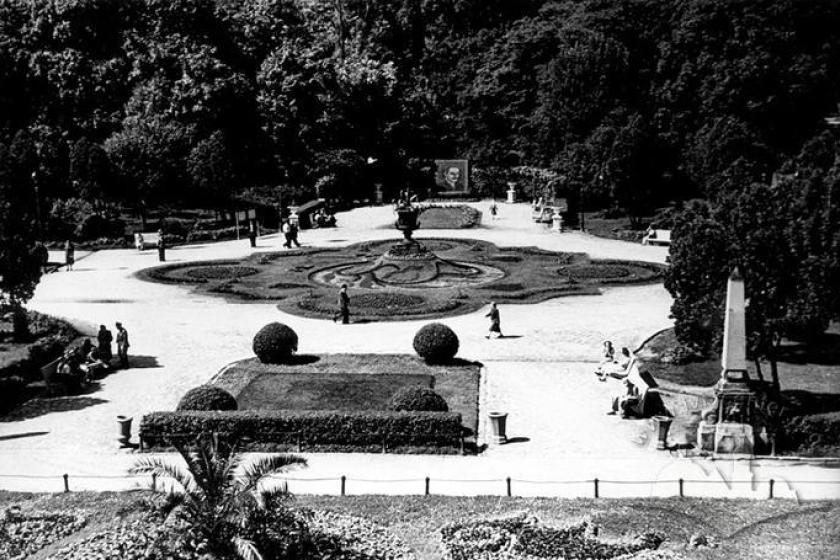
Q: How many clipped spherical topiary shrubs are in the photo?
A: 4